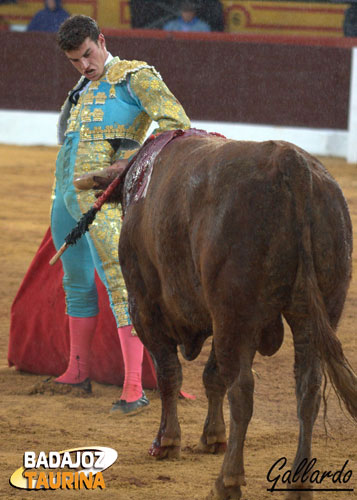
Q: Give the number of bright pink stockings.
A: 2